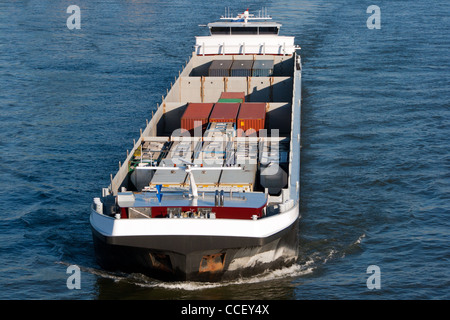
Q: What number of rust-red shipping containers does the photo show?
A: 4